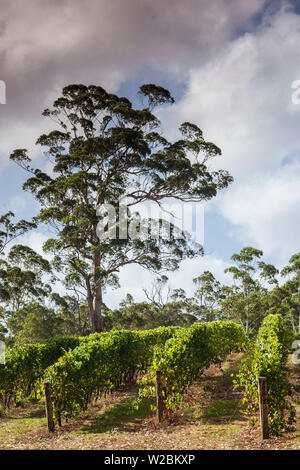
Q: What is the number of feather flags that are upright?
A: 0